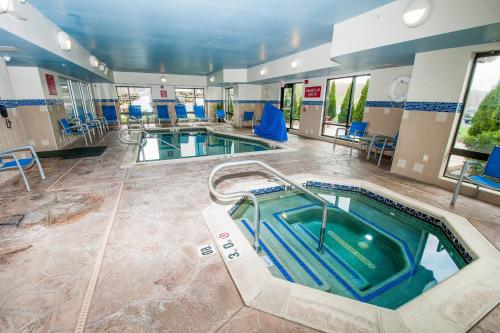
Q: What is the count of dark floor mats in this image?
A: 1